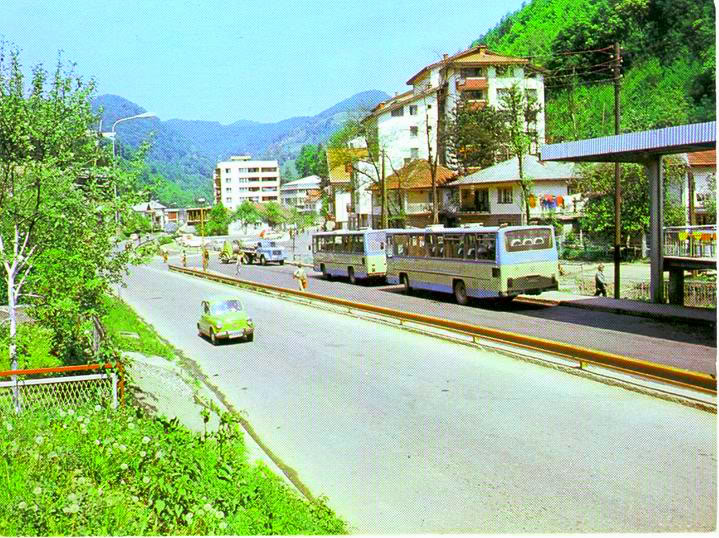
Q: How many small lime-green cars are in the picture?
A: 1